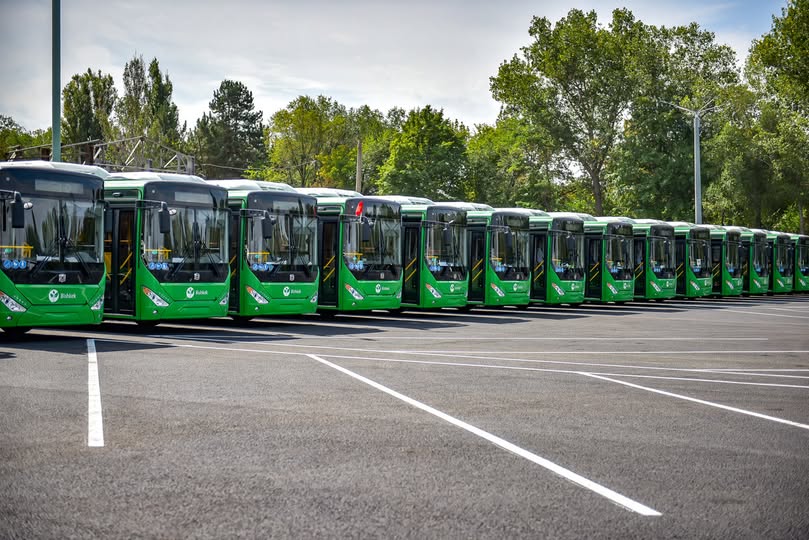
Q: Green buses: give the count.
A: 14